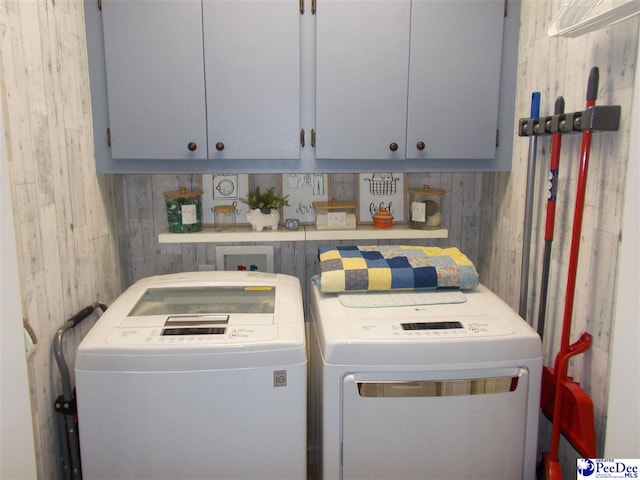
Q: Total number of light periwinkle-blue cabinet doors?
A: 4